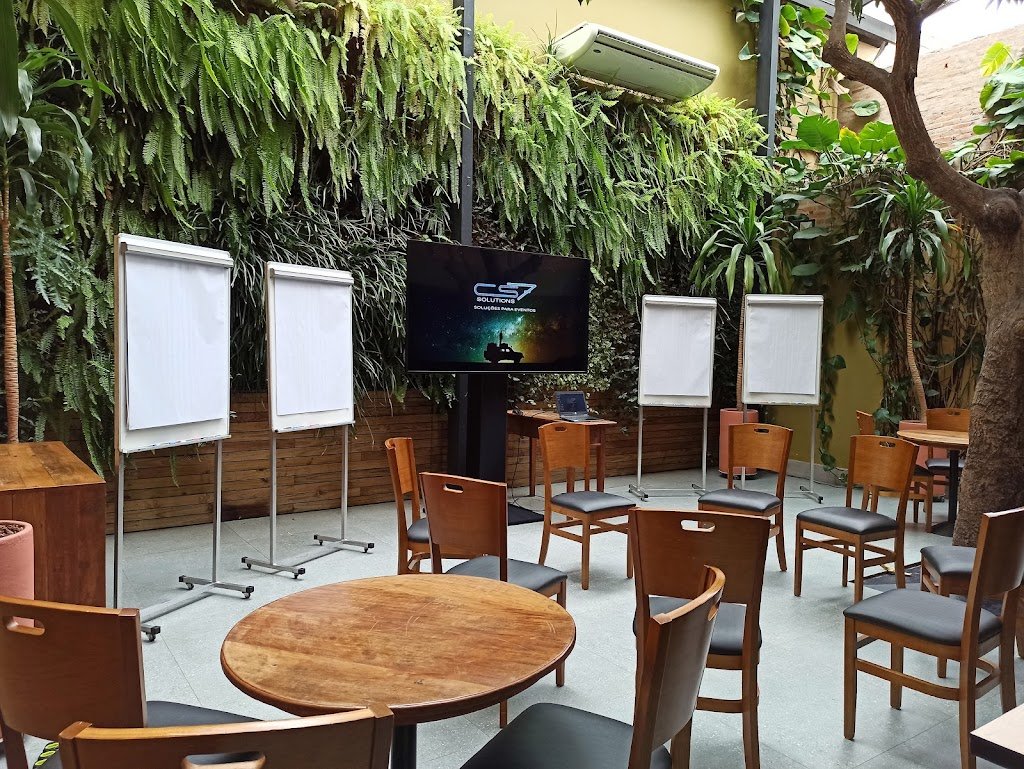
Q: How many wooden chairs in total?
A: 13